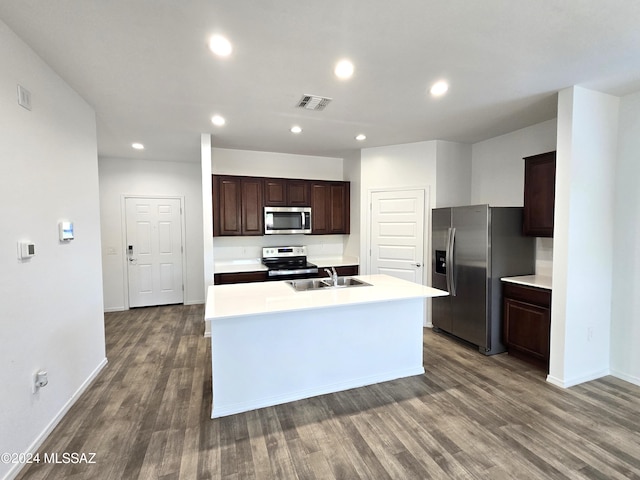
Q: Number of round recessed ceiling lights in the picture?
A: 7